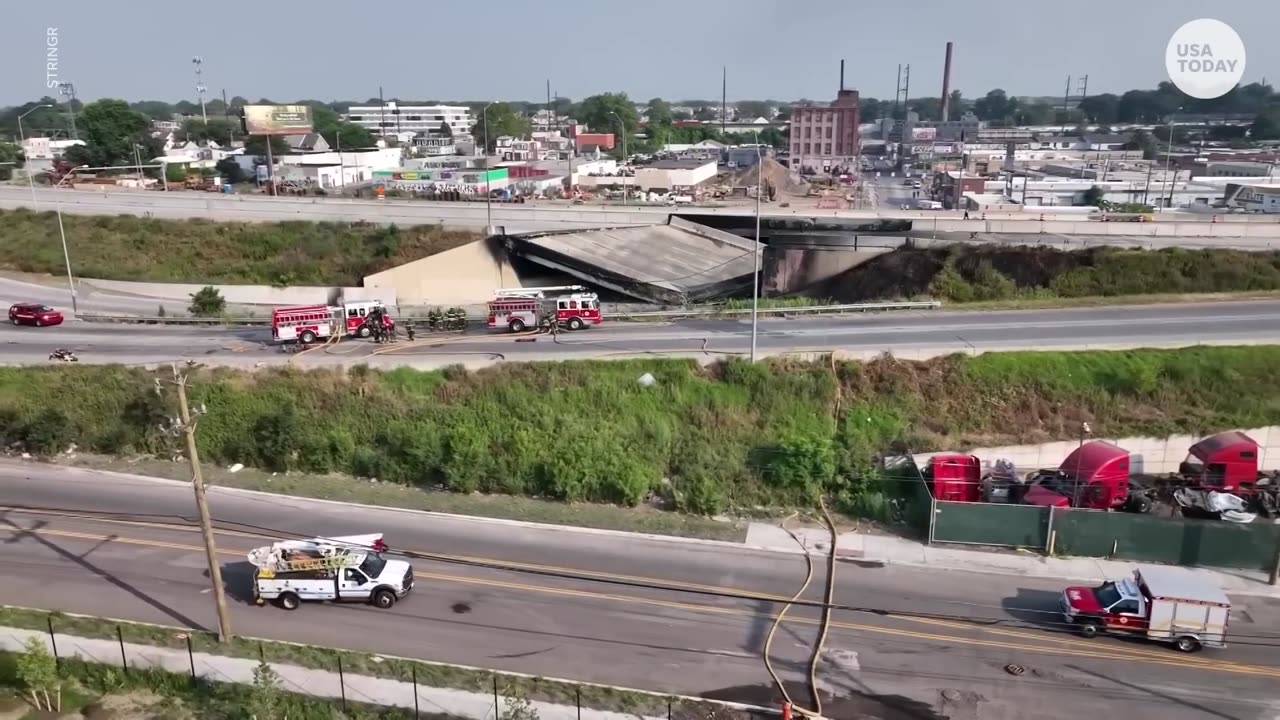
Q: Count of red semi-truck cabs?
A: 3